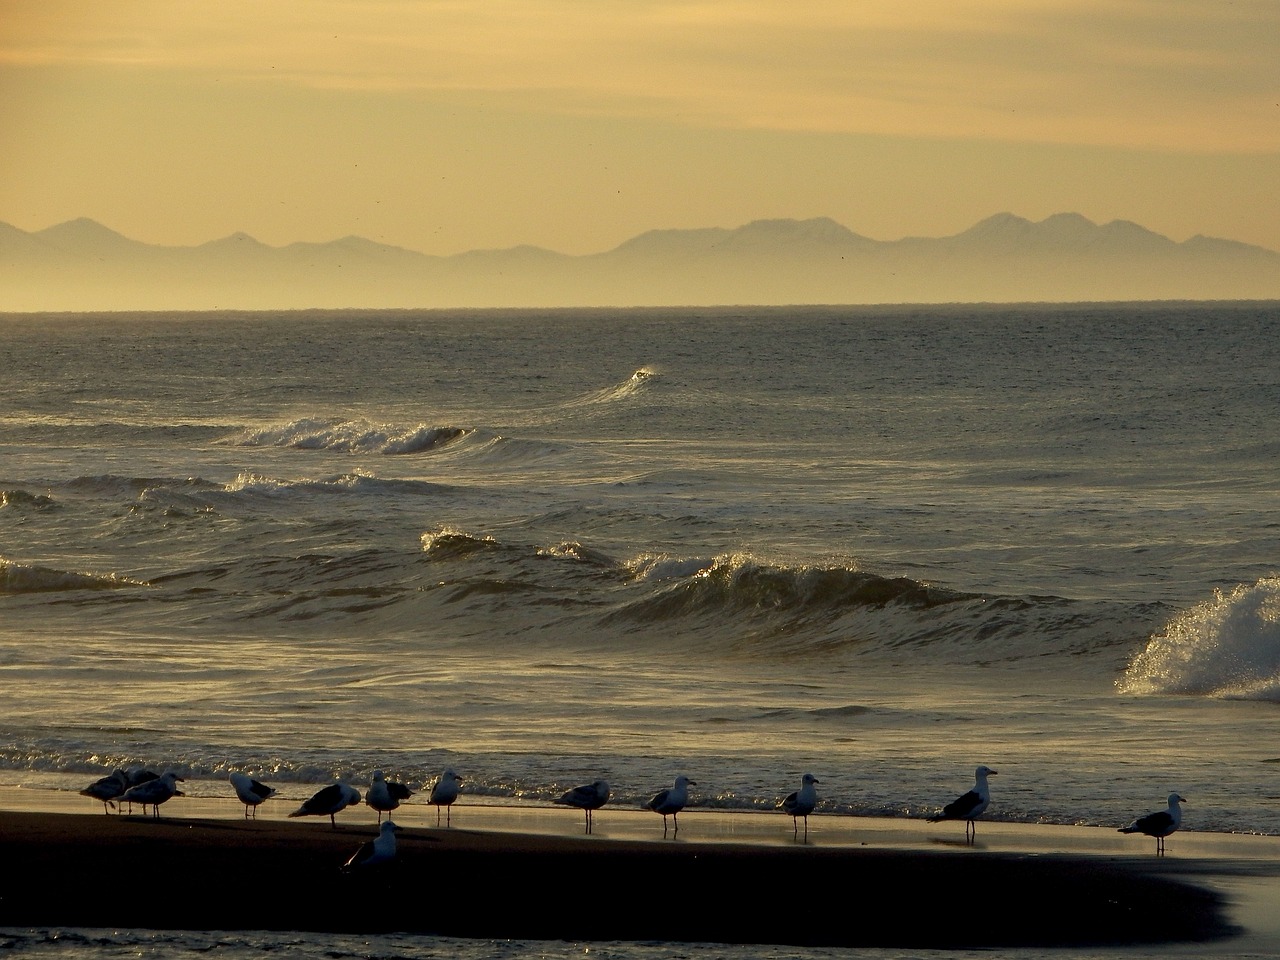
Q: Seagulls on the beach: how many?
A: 13